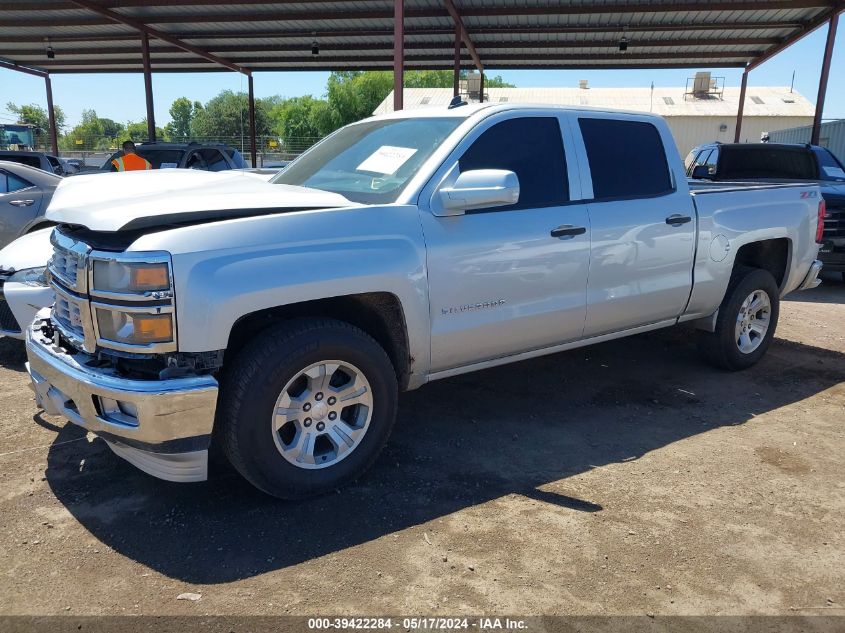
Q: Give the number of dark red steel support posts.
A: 8